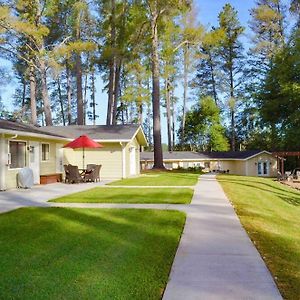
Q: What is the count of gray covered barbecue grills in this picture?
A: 1